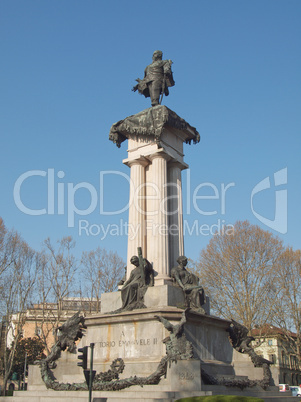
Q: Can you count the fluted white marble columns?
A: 3